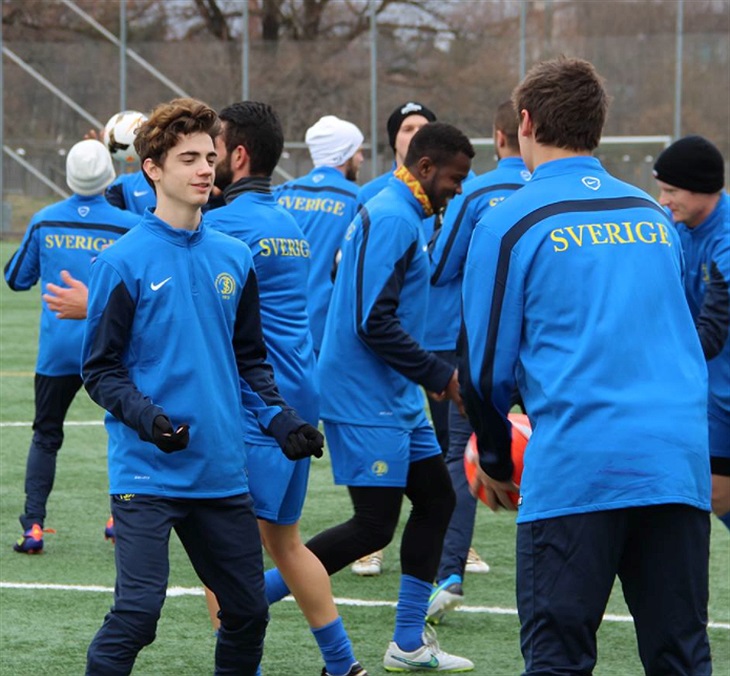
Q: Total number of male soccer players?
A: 10